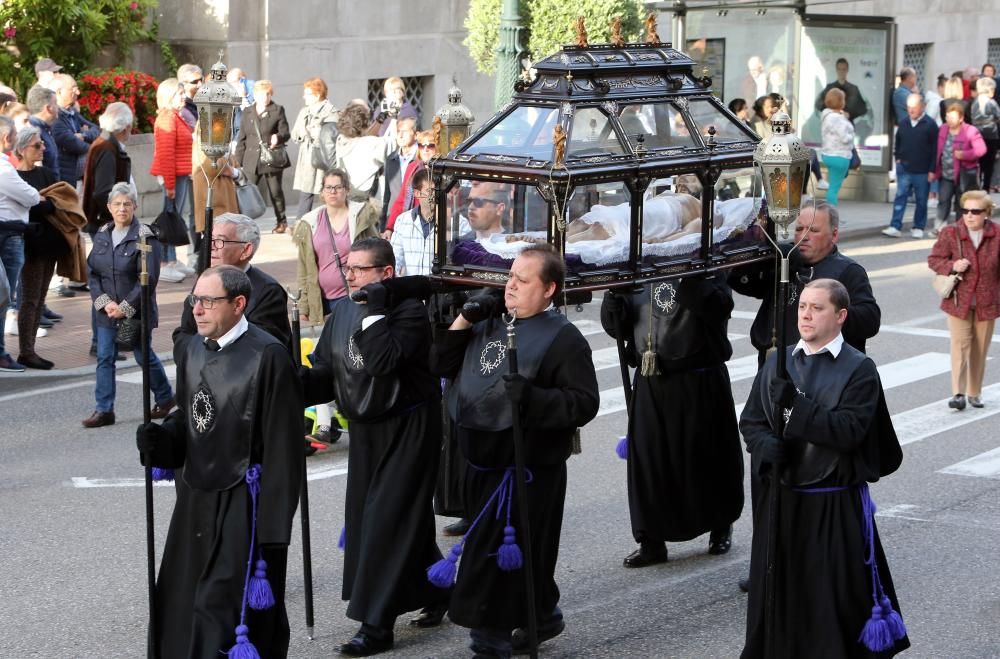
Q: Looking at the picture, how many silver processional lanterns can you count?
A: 3